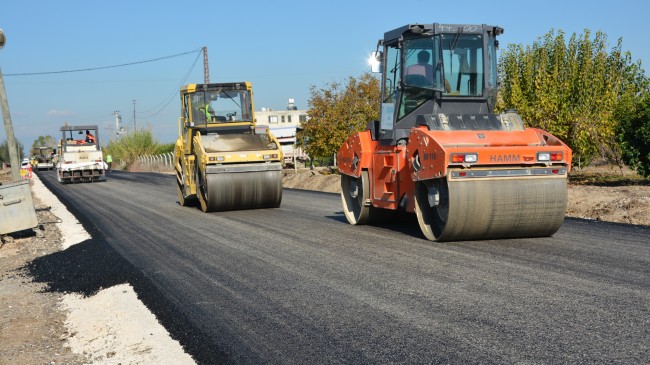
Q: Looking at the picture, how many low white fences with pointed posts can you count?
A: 1